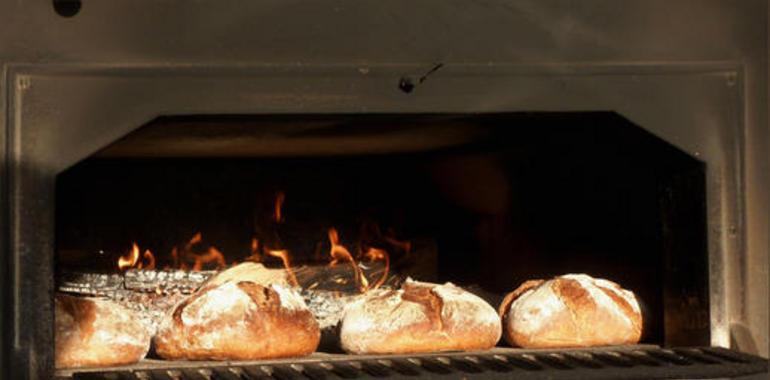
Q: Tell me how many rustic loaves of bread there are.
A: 4